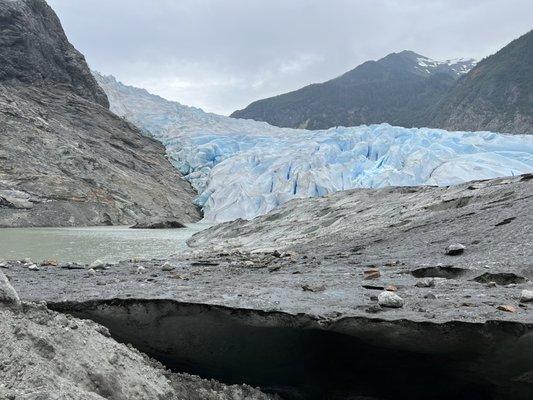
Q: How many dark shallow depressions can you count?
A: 2